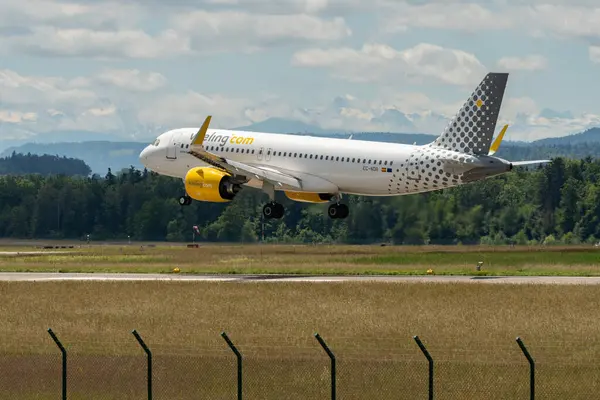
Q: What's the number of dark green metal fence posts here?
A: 6